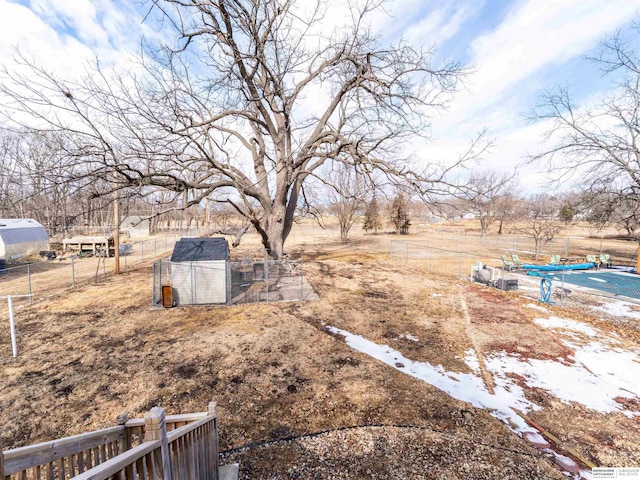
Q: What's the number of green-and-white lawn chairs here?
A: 5